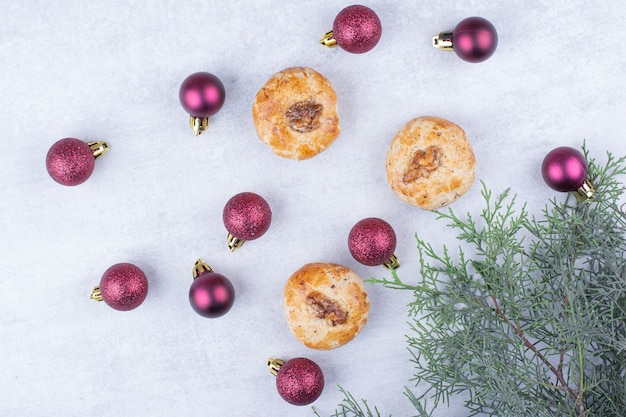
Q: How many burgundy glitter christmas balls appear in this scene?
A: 6